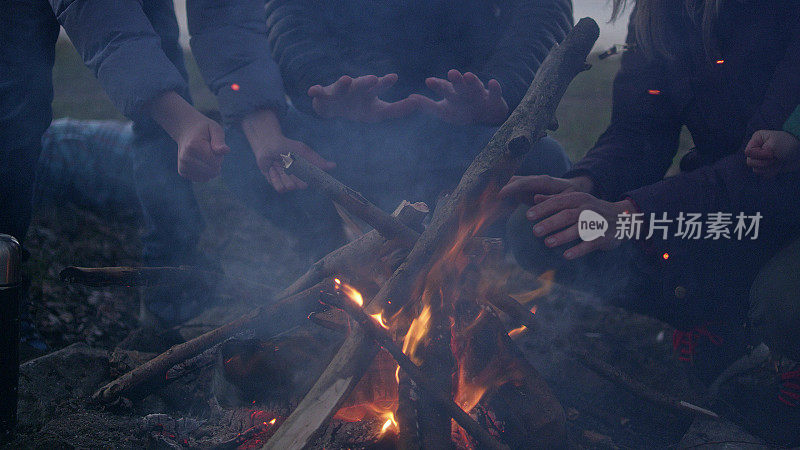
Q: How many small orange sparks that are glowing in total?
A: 4